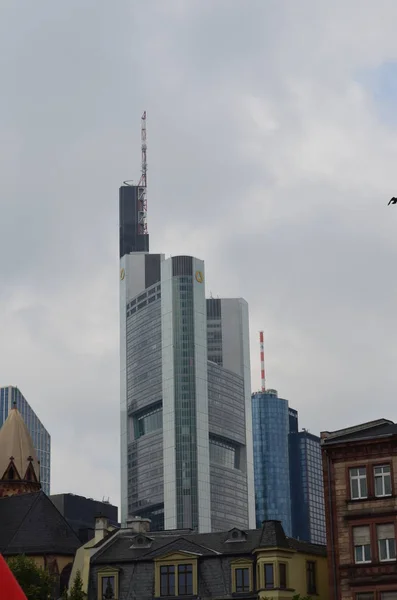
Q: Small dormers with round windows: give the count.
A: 2